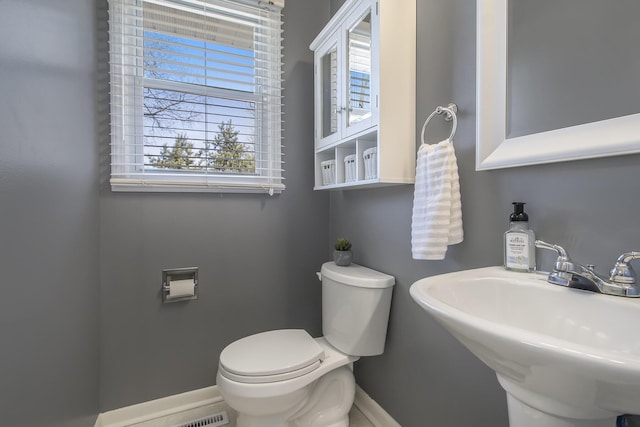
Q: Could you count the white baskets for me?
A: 3